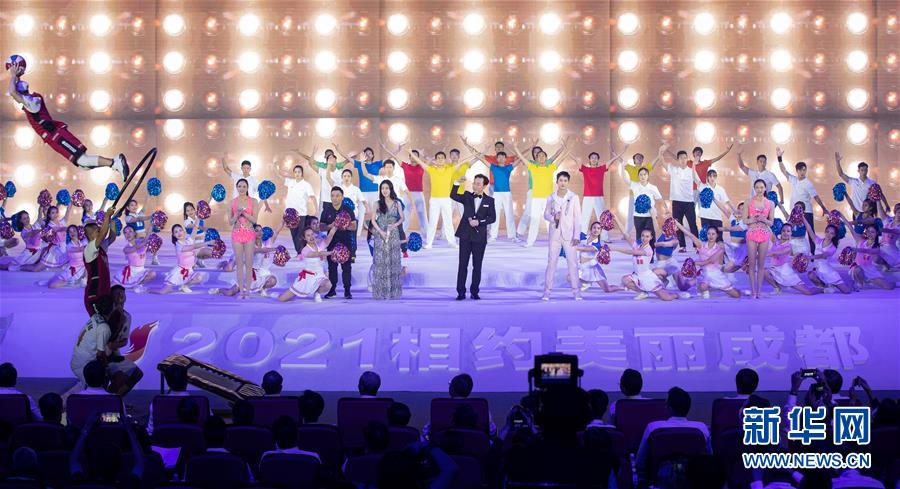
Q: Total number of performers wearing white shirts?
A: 11